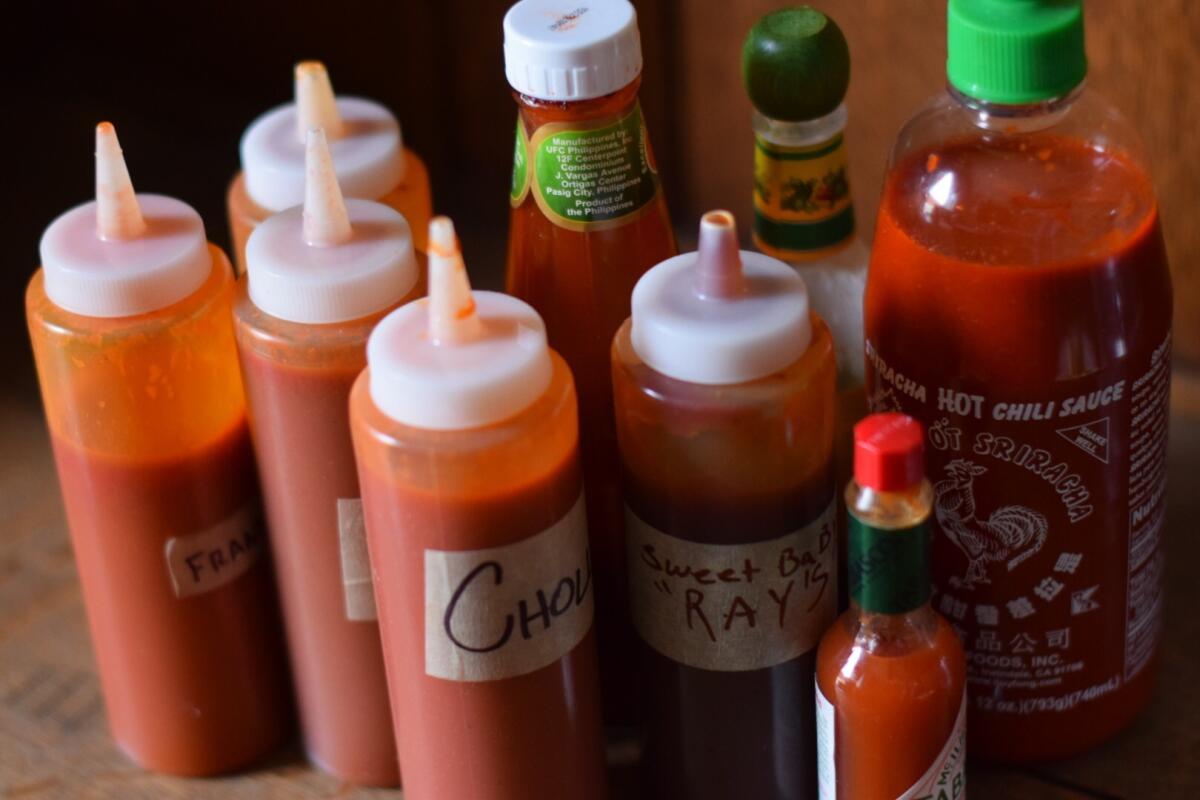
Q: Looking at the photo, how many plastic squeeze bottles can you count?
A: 5